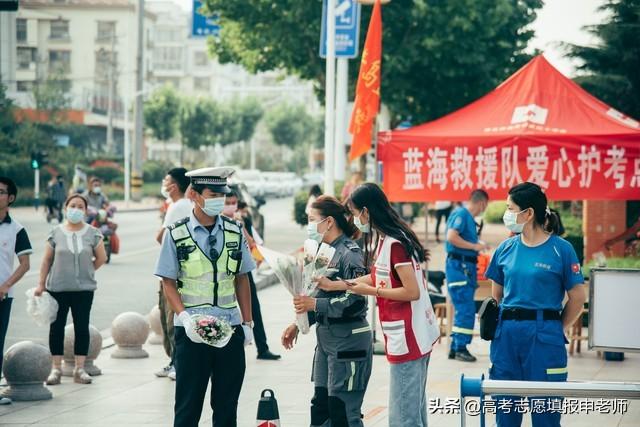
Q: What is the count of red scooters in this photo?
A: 1